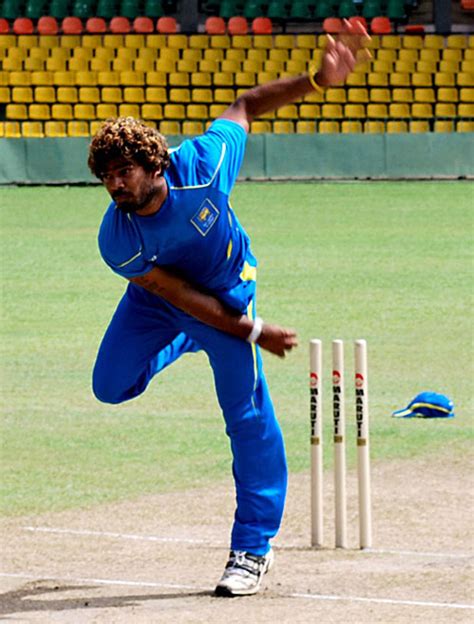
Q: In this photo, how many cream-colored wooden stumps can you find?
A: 3